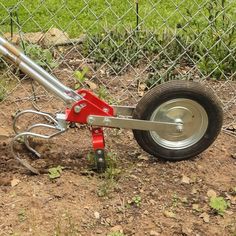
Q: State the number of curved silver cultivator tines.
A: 3